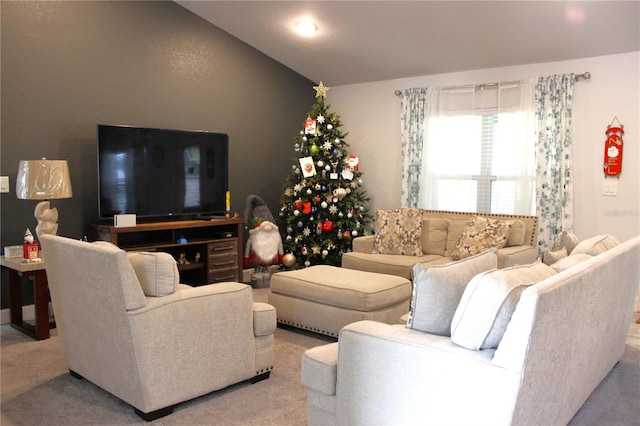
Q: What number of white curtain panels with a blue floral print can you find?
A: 2